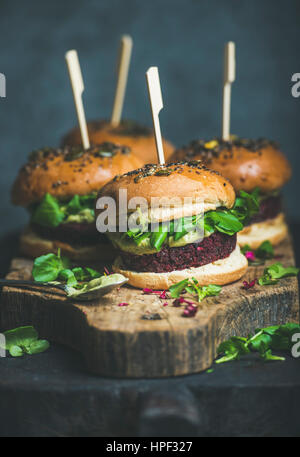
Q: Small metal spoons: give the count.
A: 1